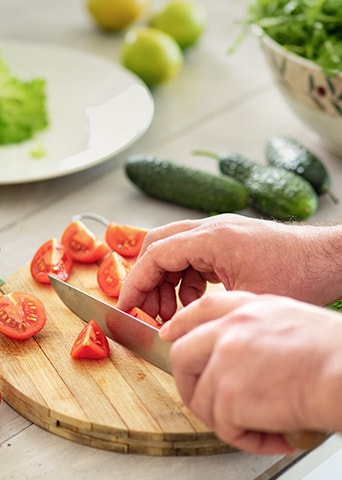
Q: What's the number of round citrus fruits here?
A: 3